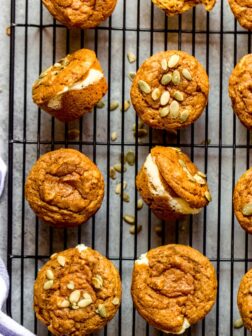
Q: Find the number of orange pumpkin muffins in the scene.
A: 12